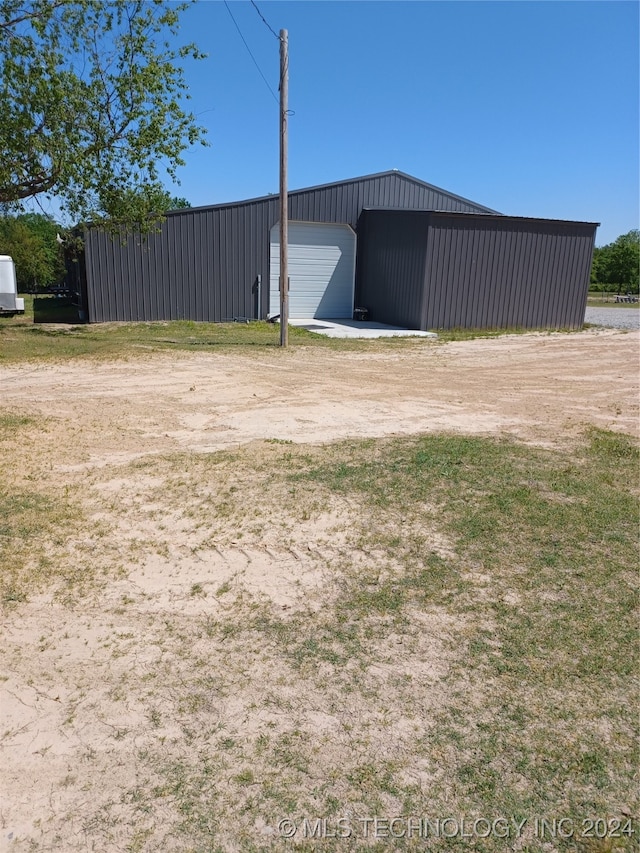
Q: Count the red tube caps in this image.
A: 0